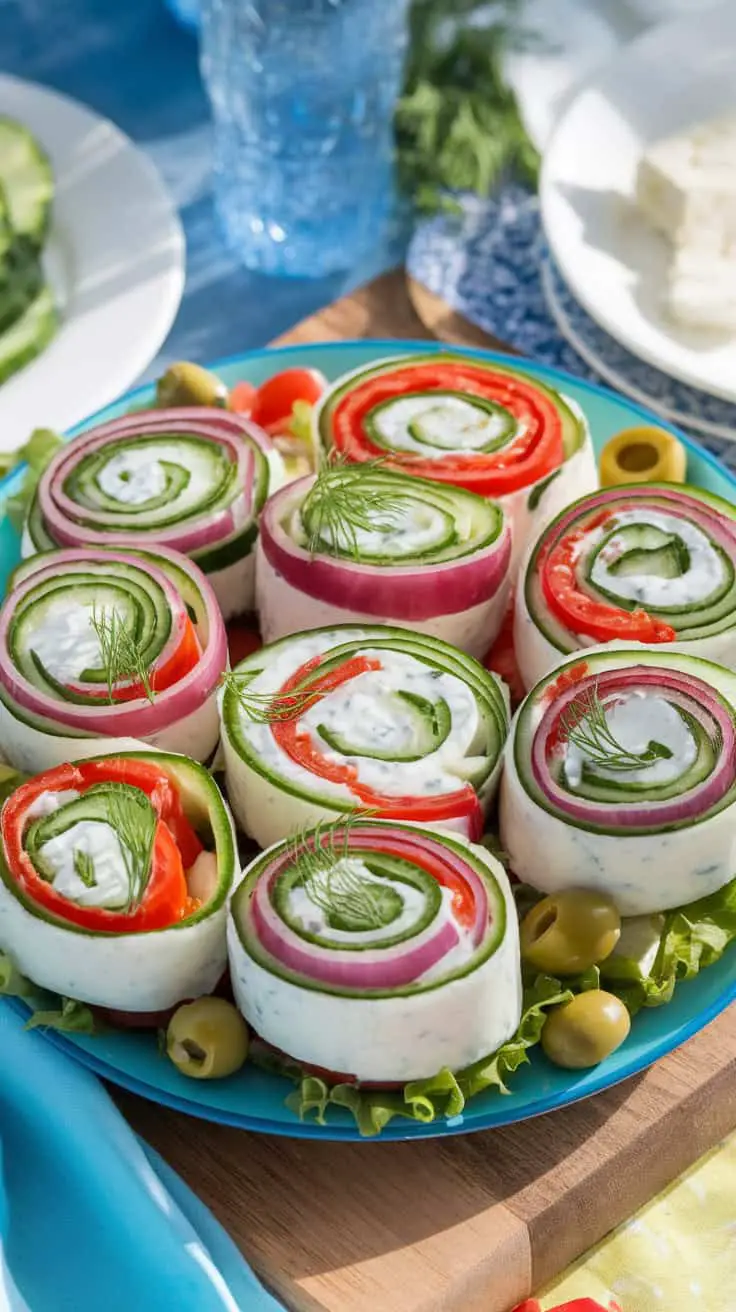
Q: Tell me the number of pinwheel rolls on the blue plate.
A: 9